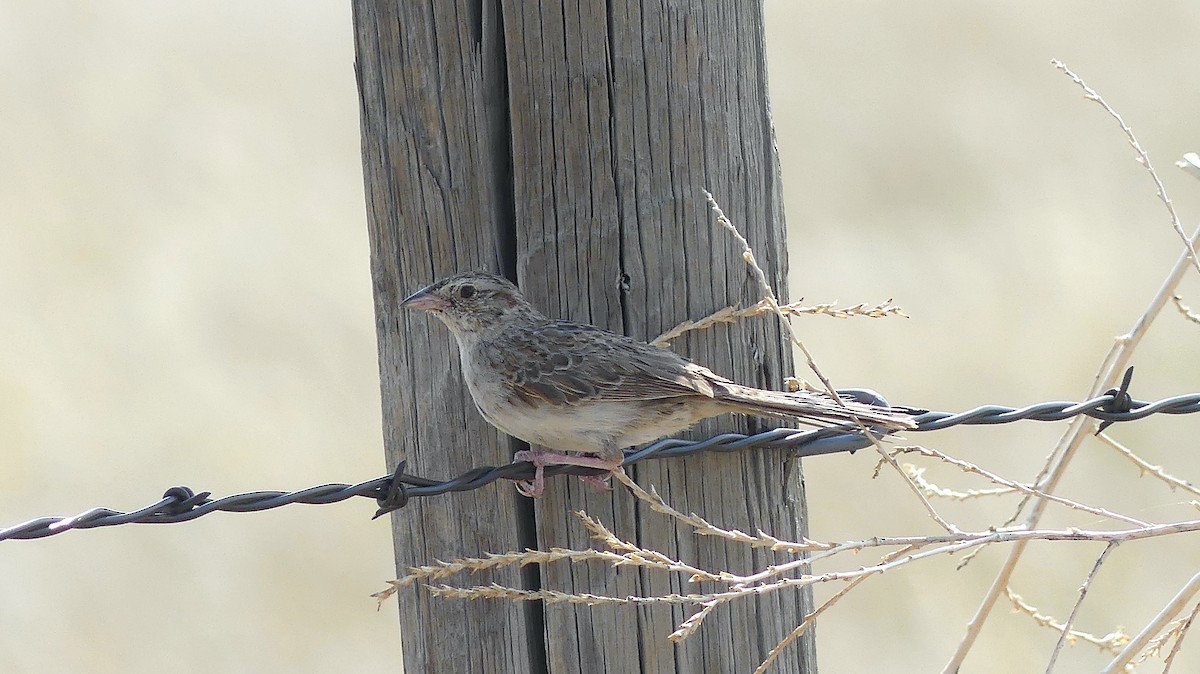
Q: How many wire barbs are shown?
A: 3